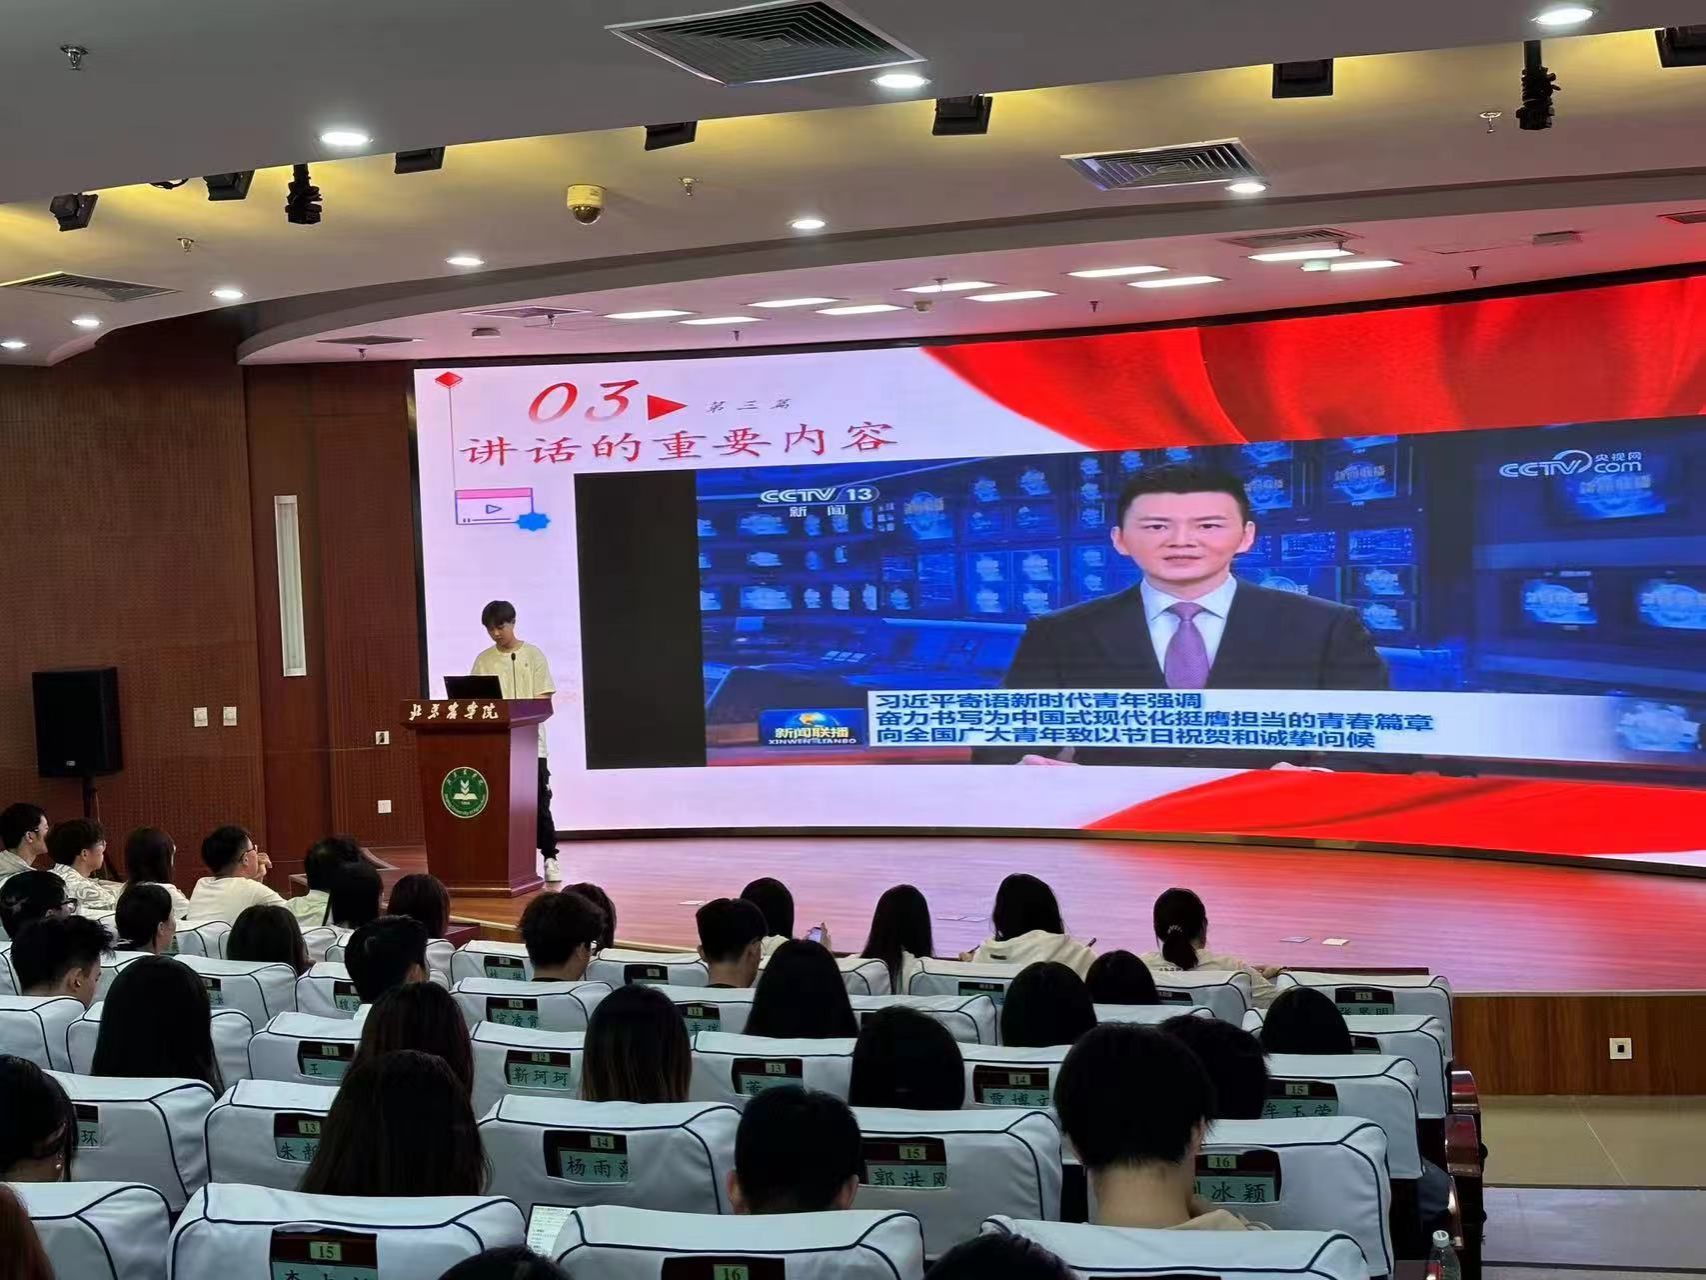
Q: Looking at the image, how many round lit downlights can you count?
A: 9